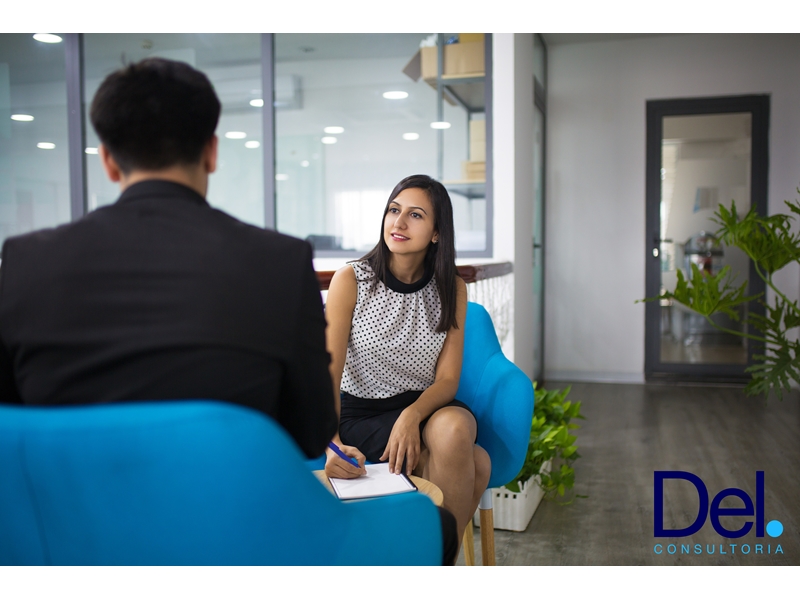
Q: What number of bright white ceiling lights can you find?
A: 12